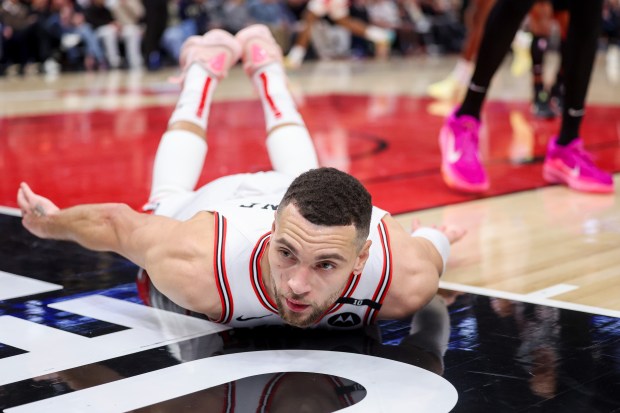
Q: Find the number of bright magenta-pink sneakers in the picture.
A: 2